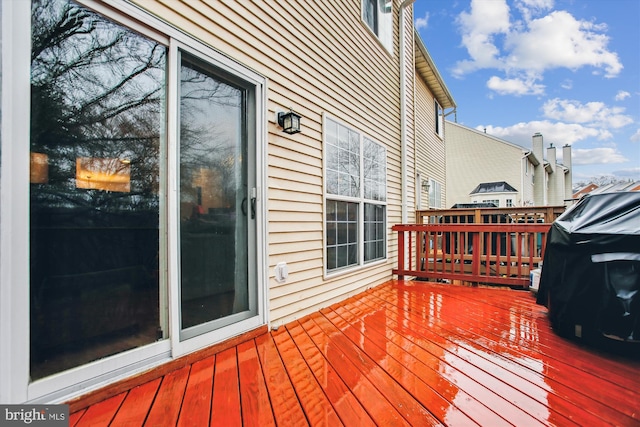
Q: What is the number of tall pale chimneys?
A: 3